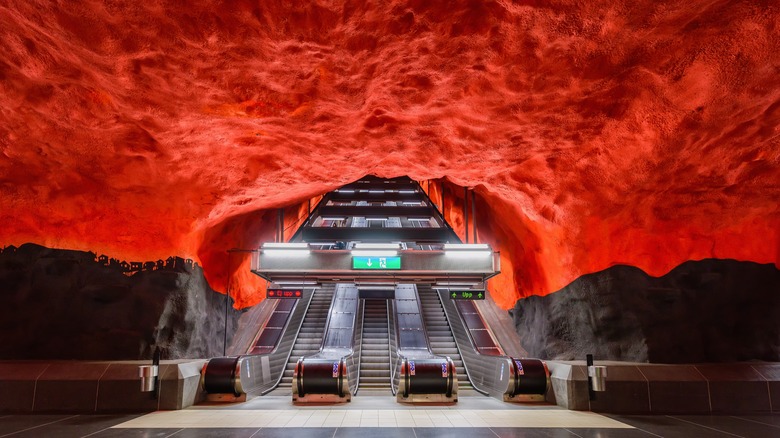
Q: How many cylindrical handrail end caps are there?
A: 4